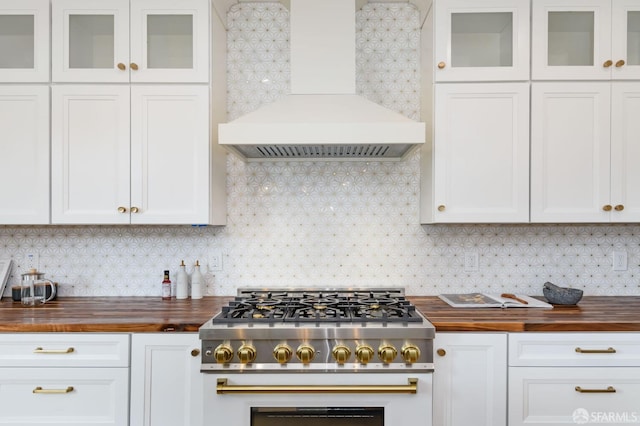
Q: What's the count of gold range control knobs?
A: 8